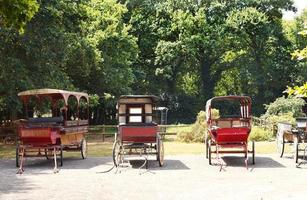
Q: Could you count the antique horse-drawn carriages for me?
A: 4